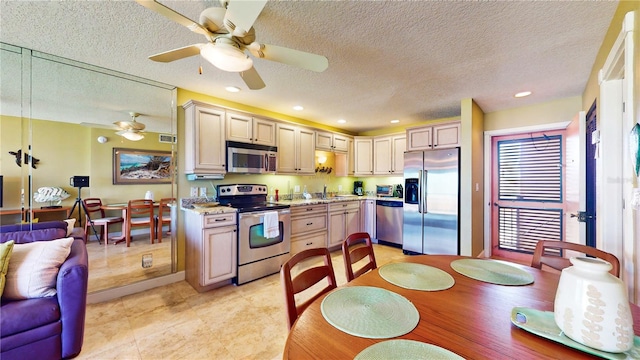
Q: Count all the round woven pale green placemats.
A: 4